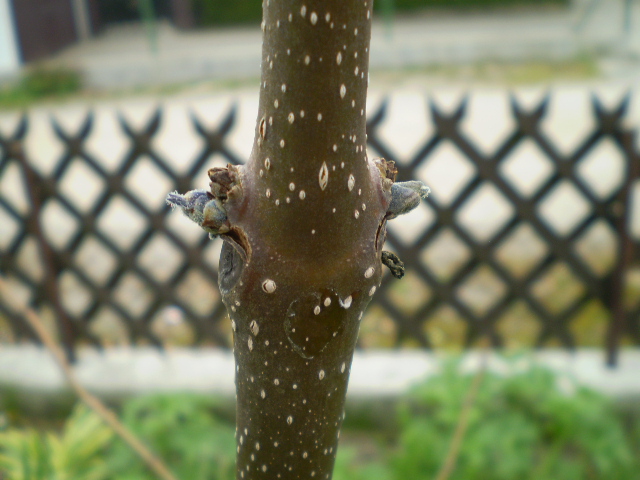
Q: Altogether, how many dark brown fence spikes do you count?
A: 14